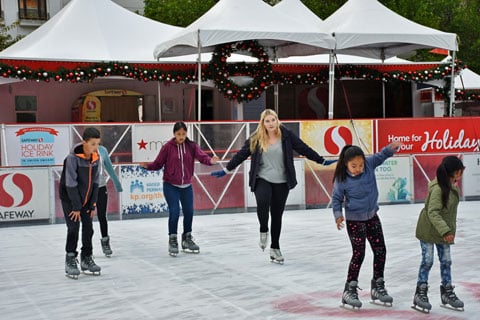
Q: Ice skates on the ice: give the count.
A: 11